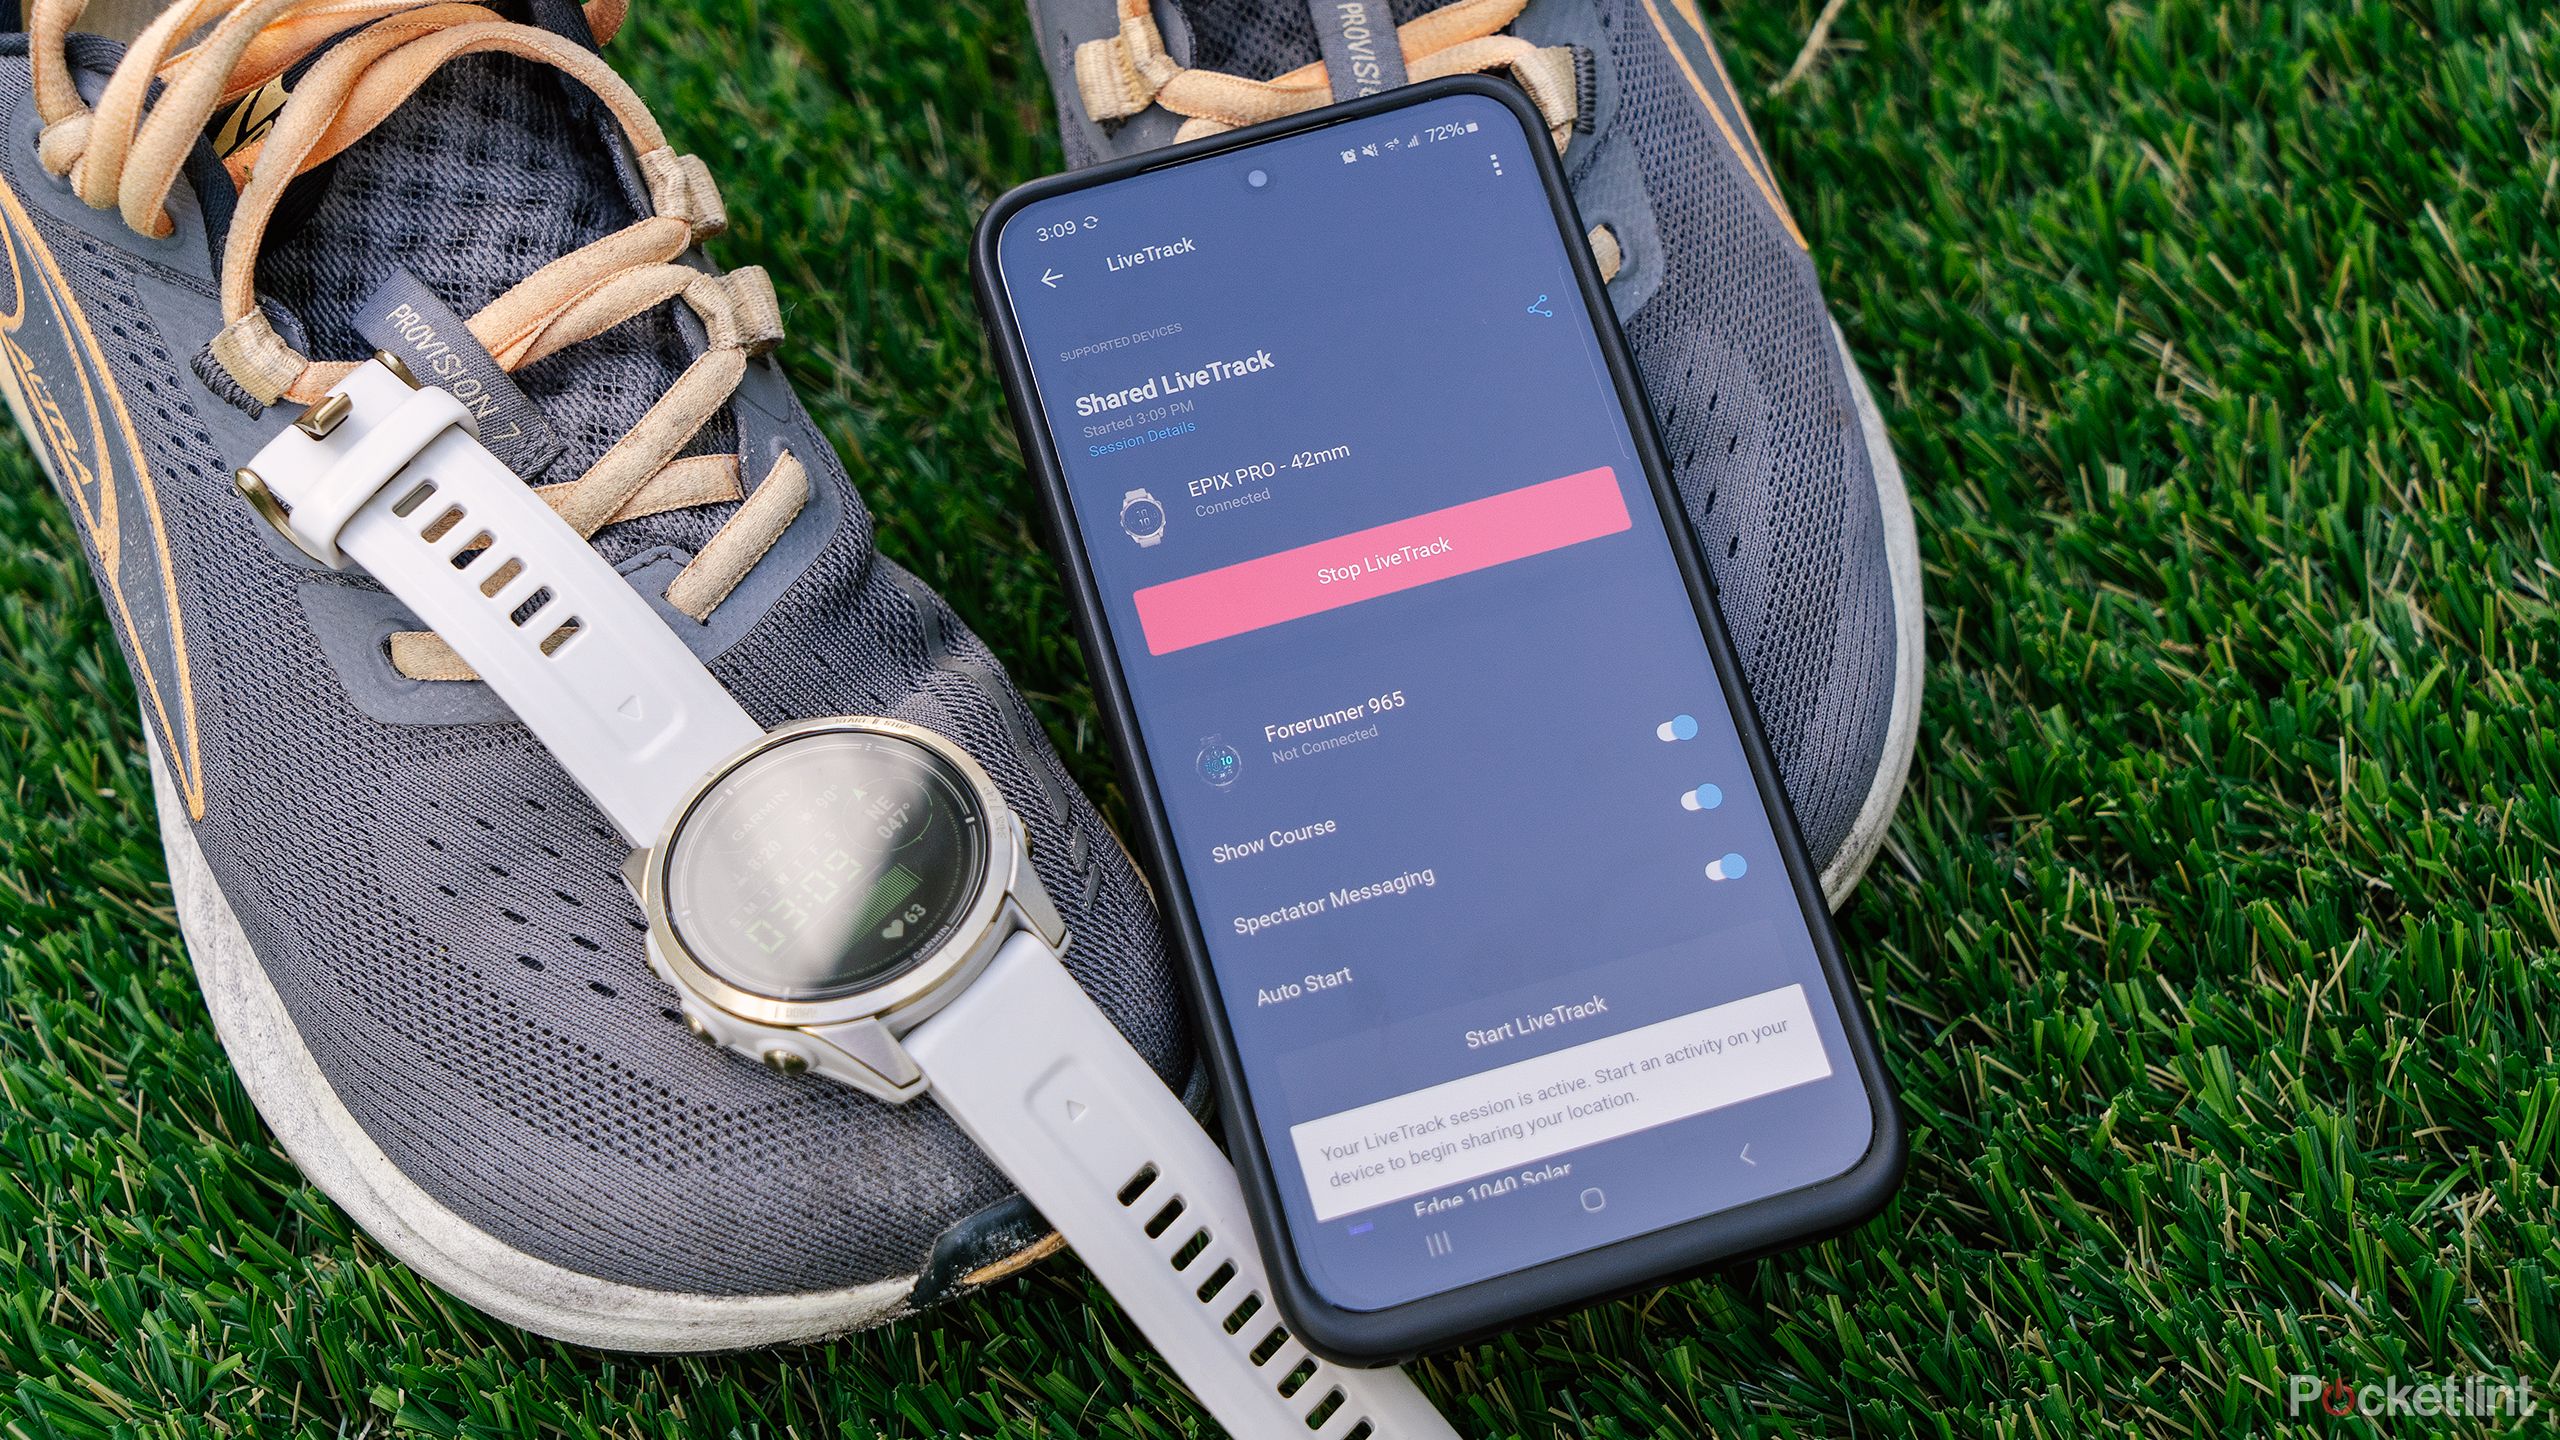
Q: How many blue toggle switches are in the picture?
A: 3